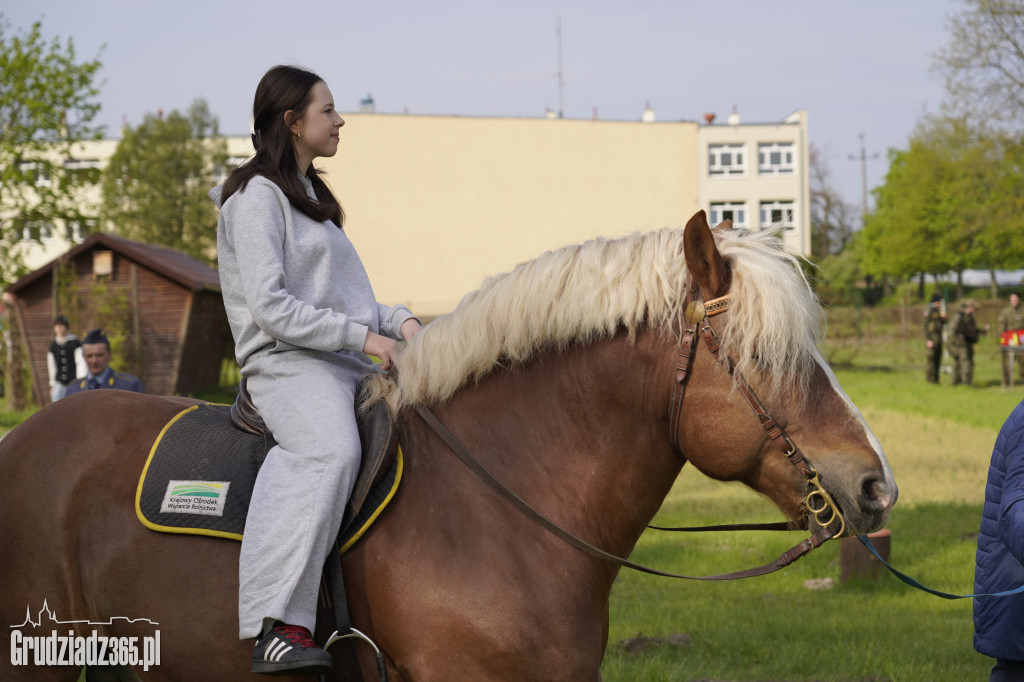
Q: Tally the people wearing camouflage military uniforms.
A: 3